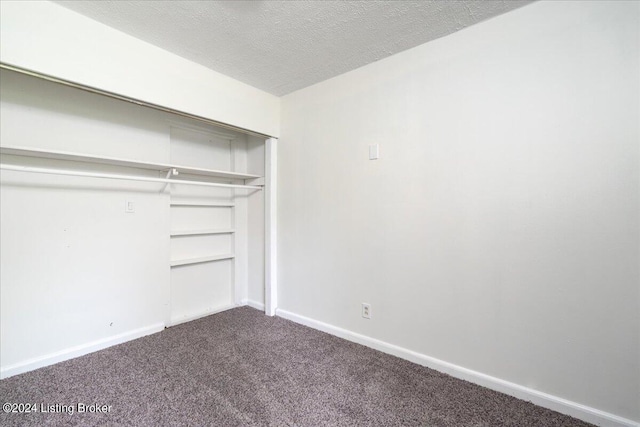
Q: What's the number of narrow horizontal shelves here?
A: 3